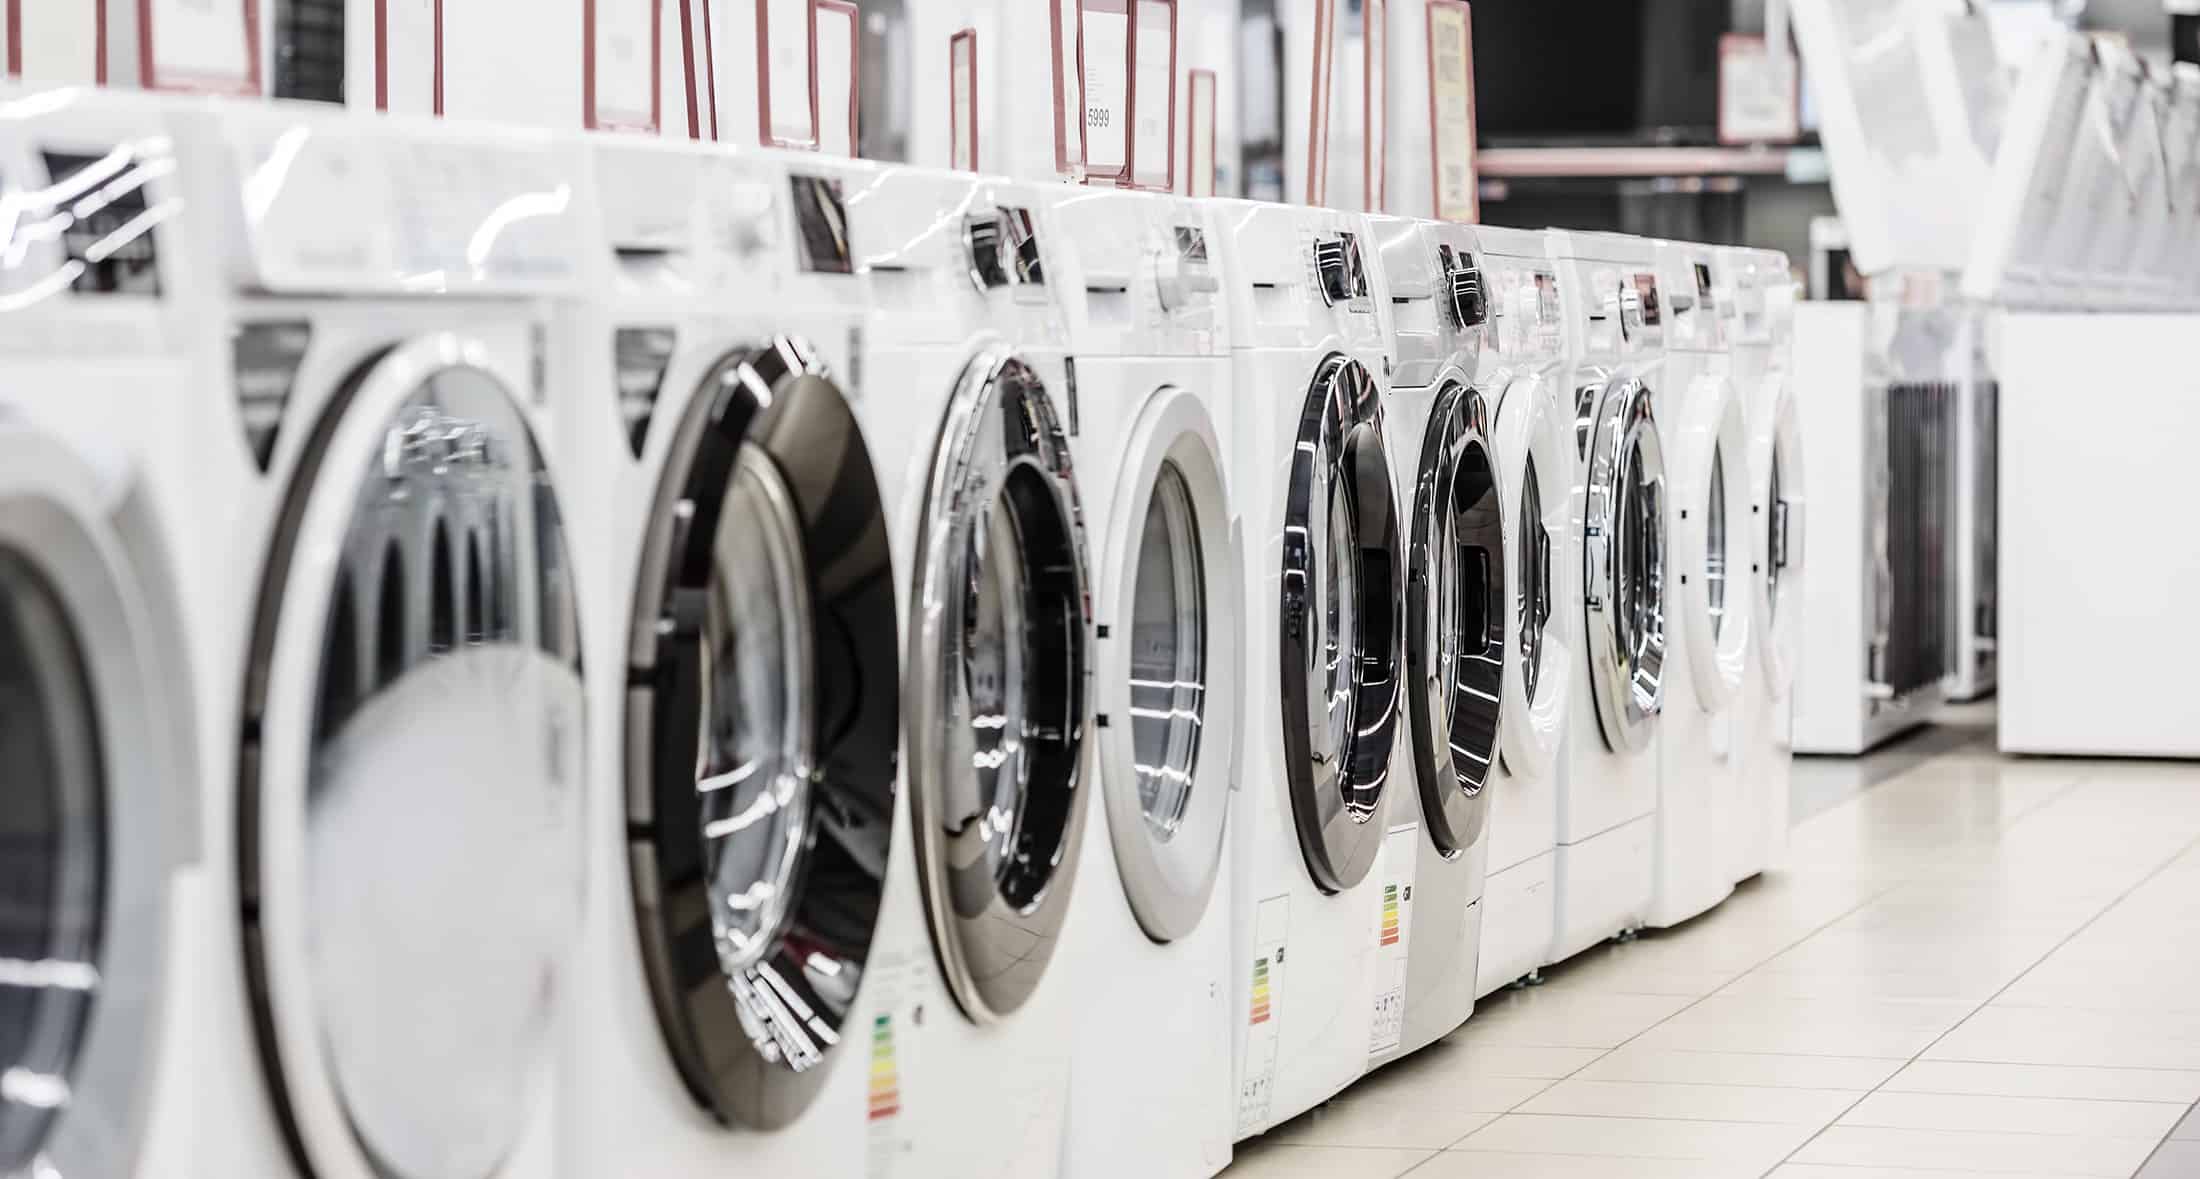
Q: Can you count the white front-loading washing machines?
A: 11